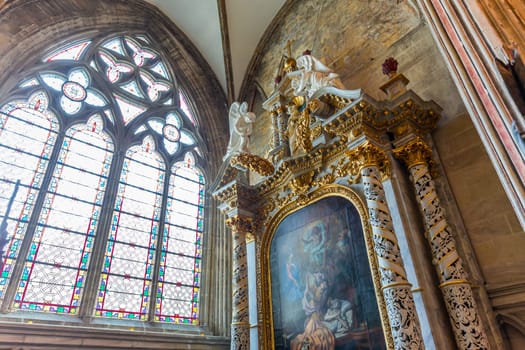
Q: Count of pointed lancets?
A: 4